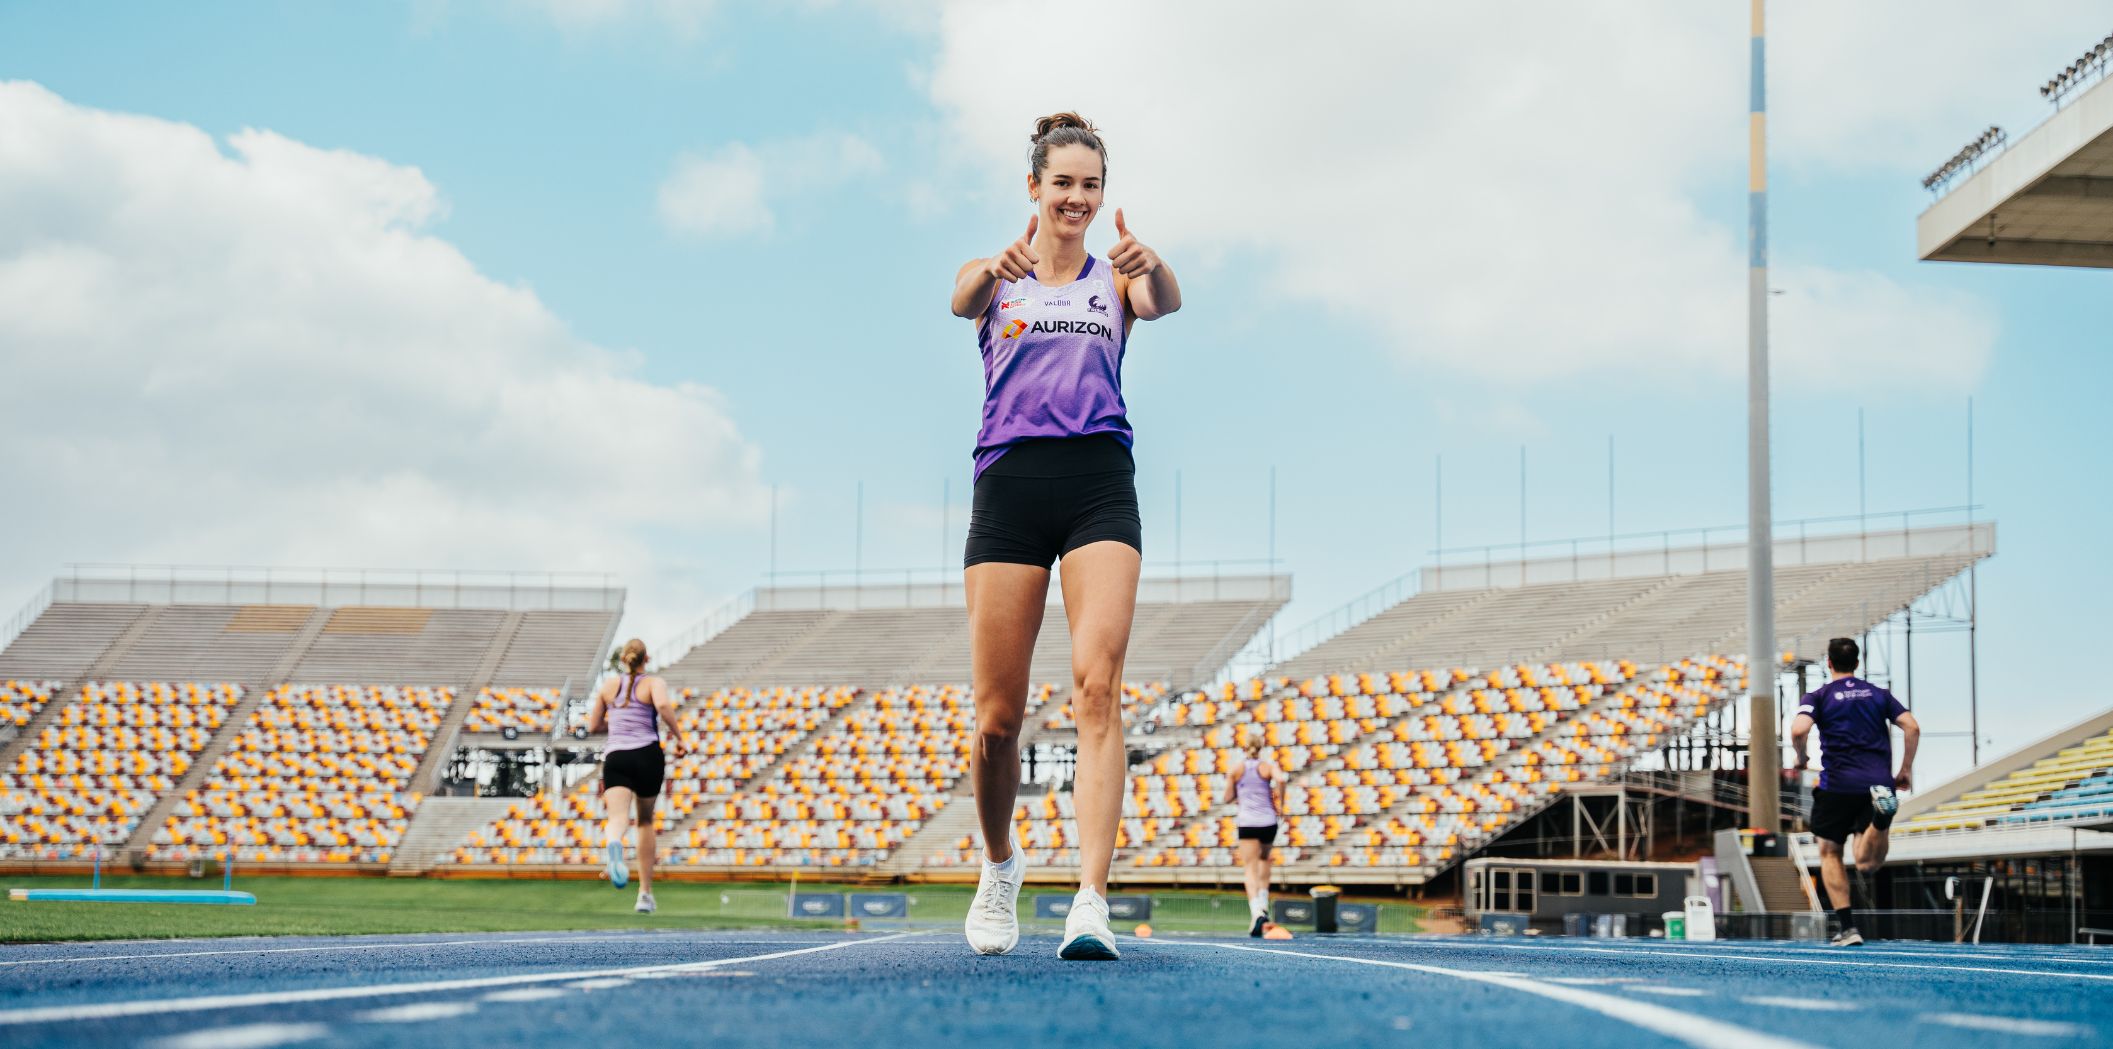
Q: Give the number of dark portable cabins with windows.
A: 1